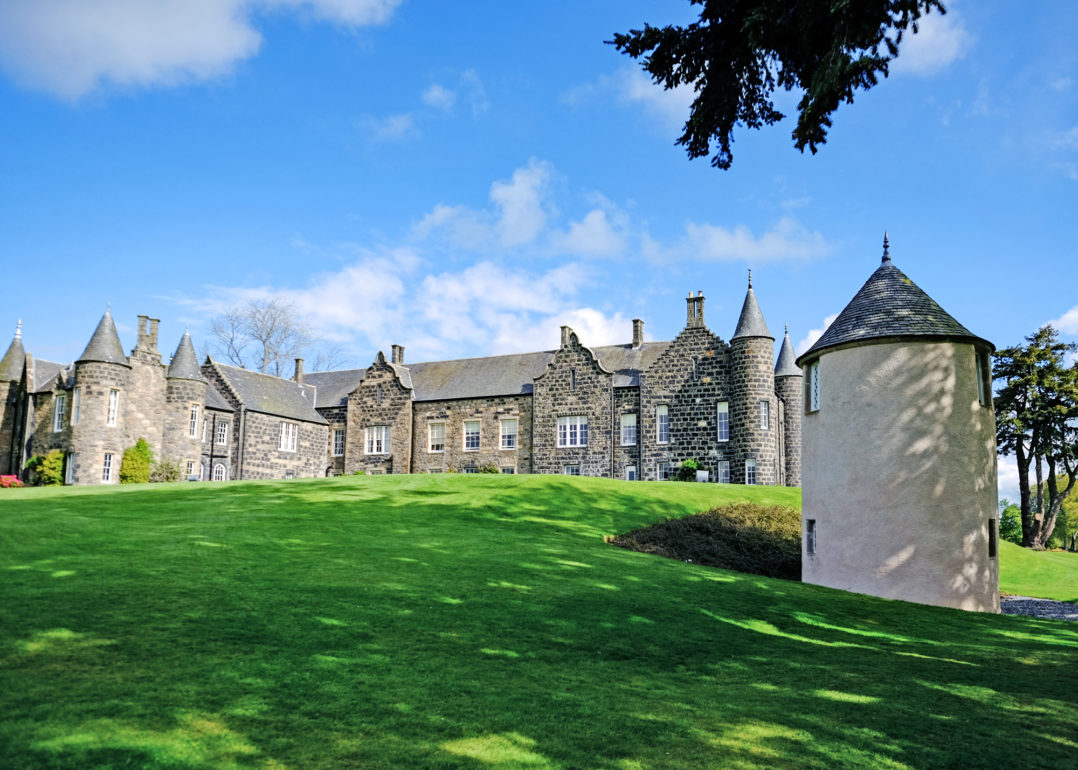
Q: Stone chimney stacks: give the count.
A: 6